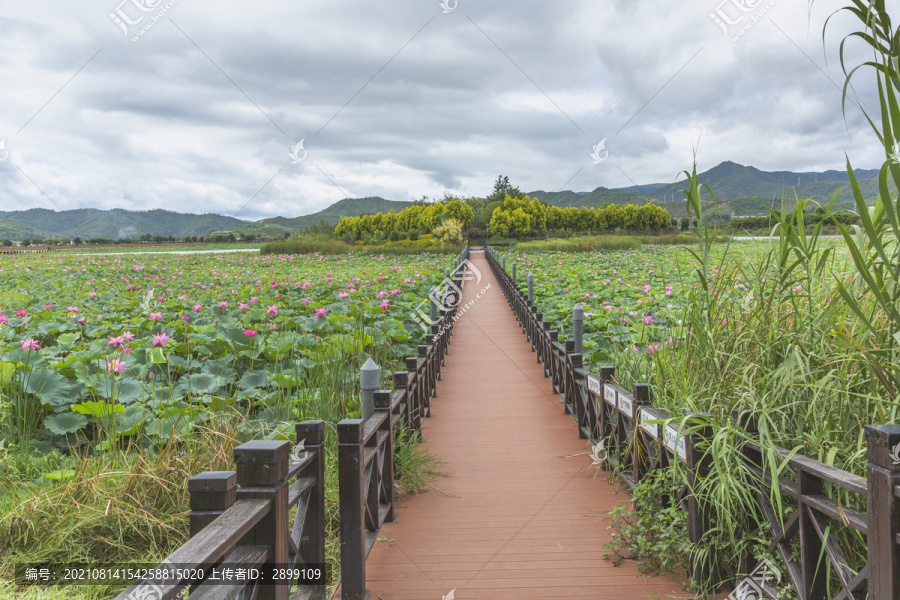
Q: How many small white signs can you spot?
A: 5